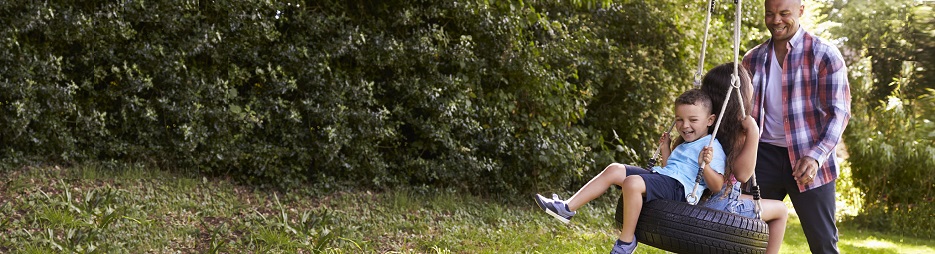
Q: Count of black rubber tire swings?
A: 1